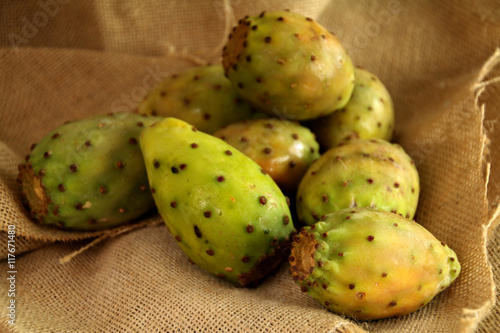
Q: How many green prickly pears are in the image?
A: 8